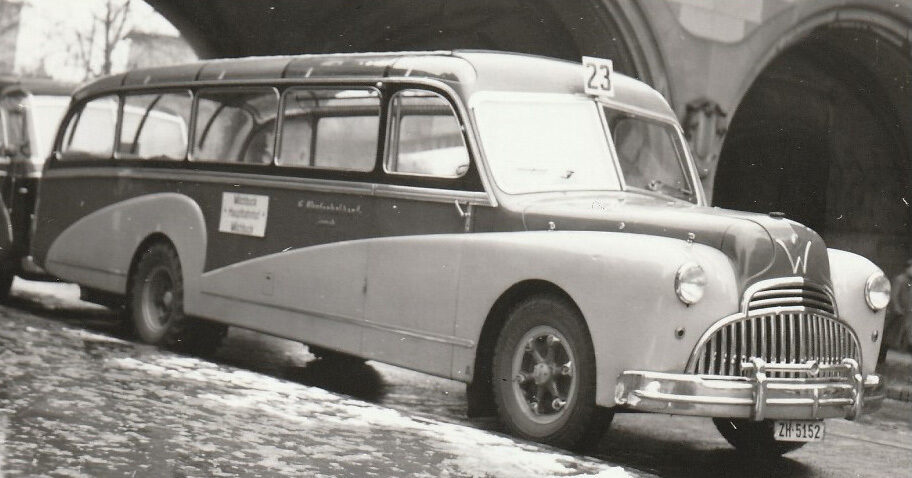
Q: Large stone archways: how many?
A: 2